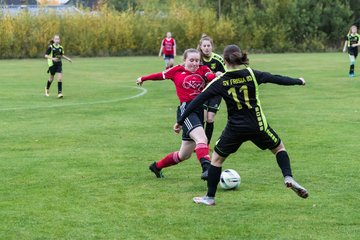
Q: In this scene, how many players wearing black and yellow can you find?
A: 4